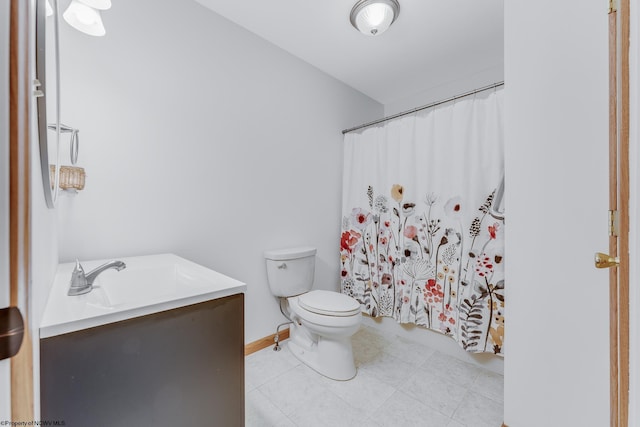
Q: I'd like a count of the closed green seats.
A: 0